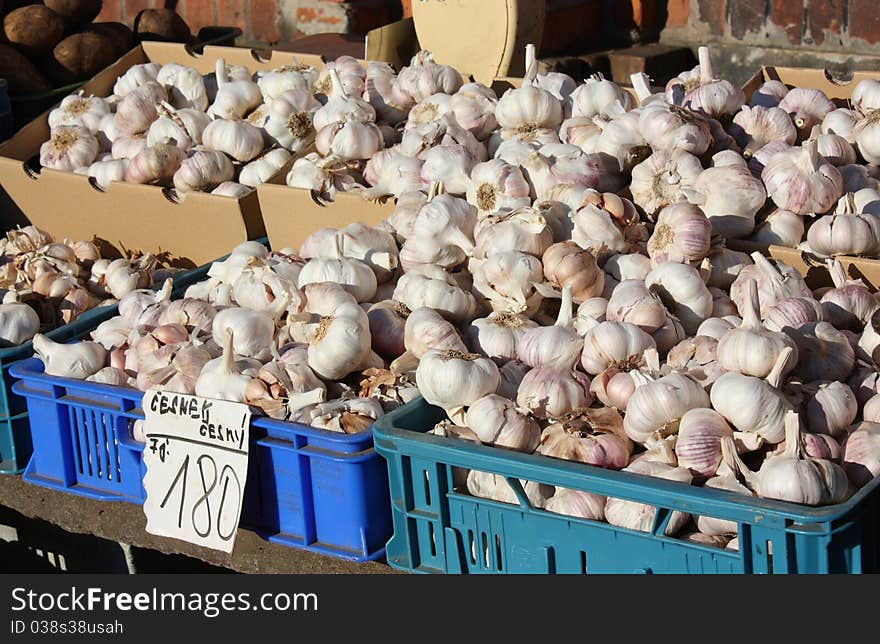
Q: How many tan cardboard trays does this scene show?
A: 3